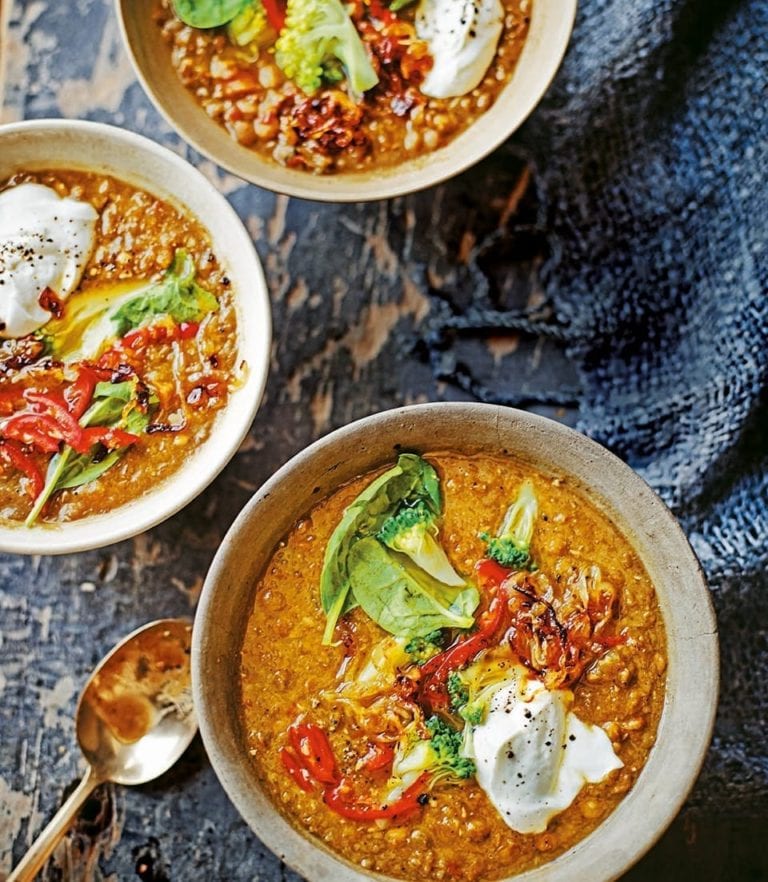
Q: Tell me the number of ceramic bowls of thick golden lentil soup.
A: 3